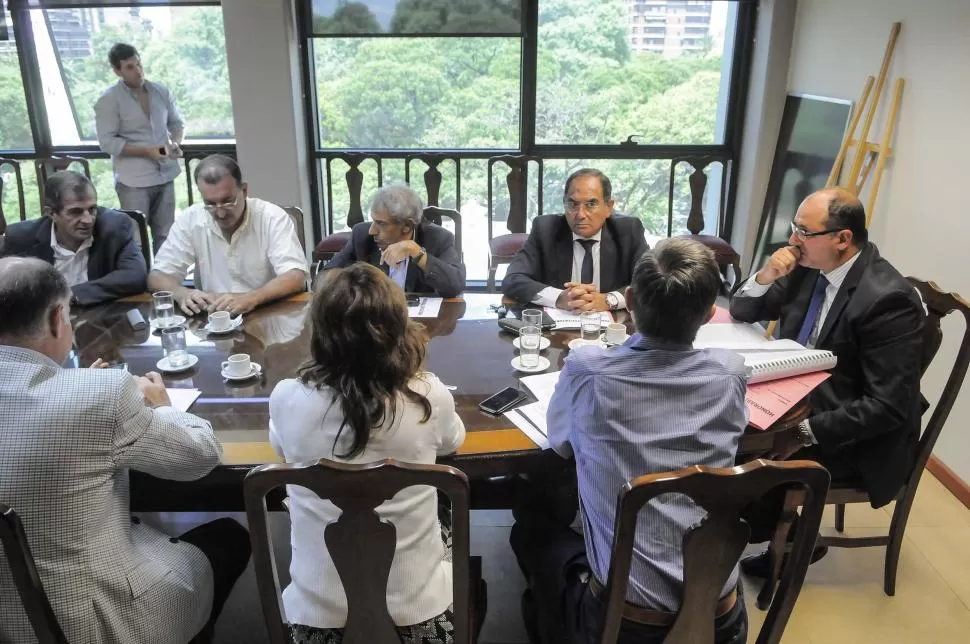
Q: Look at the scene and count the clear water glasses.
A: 5